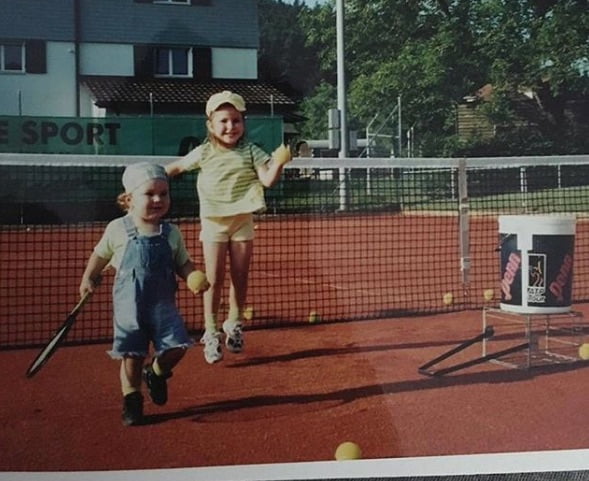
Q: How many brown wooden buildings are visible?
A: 1